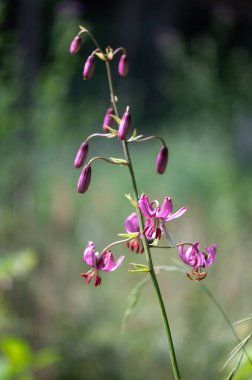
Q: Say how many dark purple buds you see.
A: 8